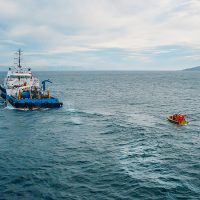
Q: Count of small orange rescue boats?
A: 1